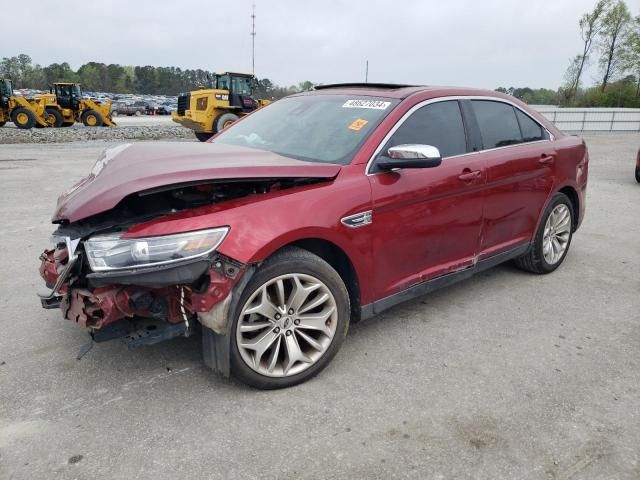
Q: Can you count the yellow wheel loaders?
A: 3